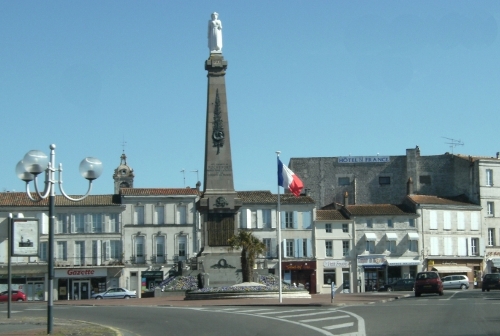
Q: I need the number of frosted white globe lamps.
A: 3